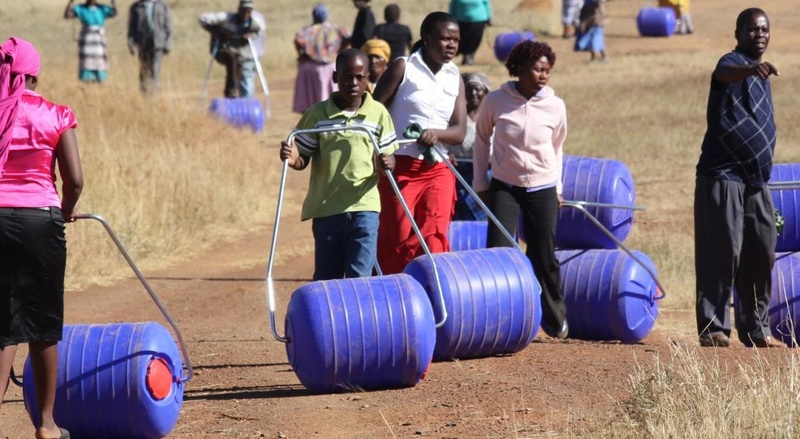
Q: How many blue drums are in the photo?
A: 11